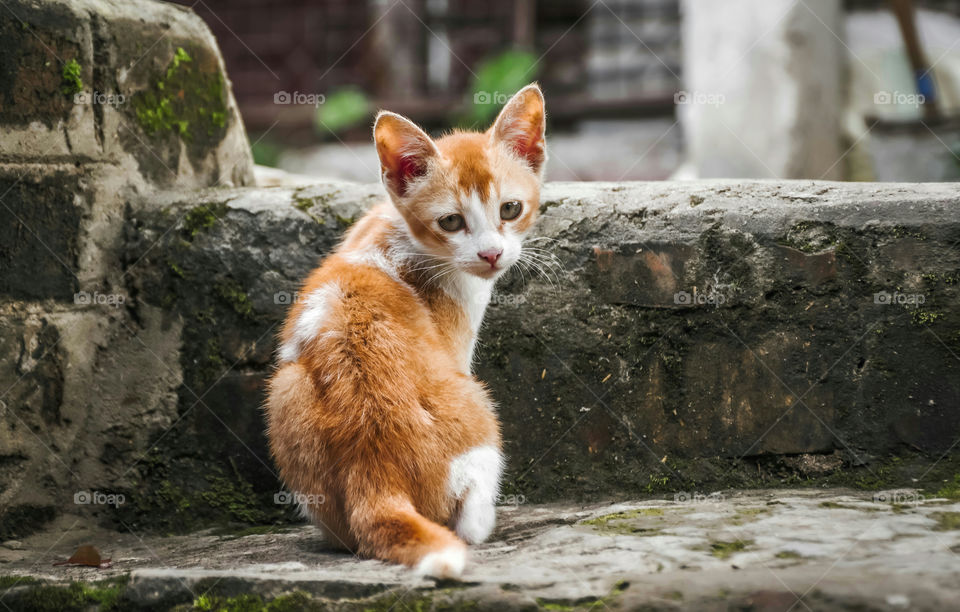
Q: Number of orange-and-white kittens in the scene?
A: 1